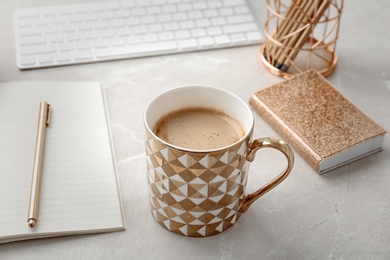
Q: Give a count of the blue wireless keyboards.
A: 0